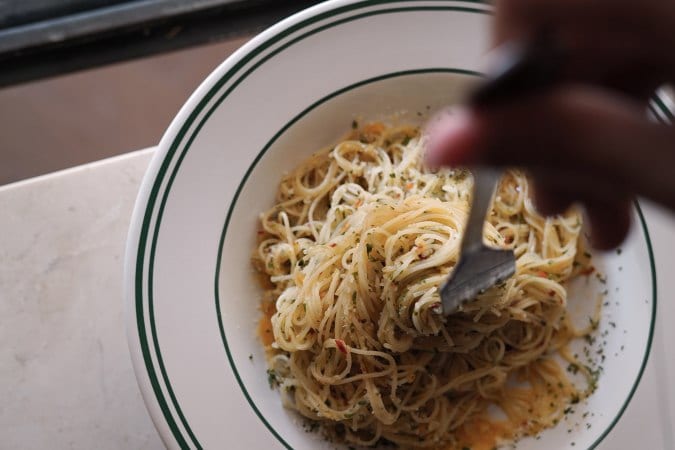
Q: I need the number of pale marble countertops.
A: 1